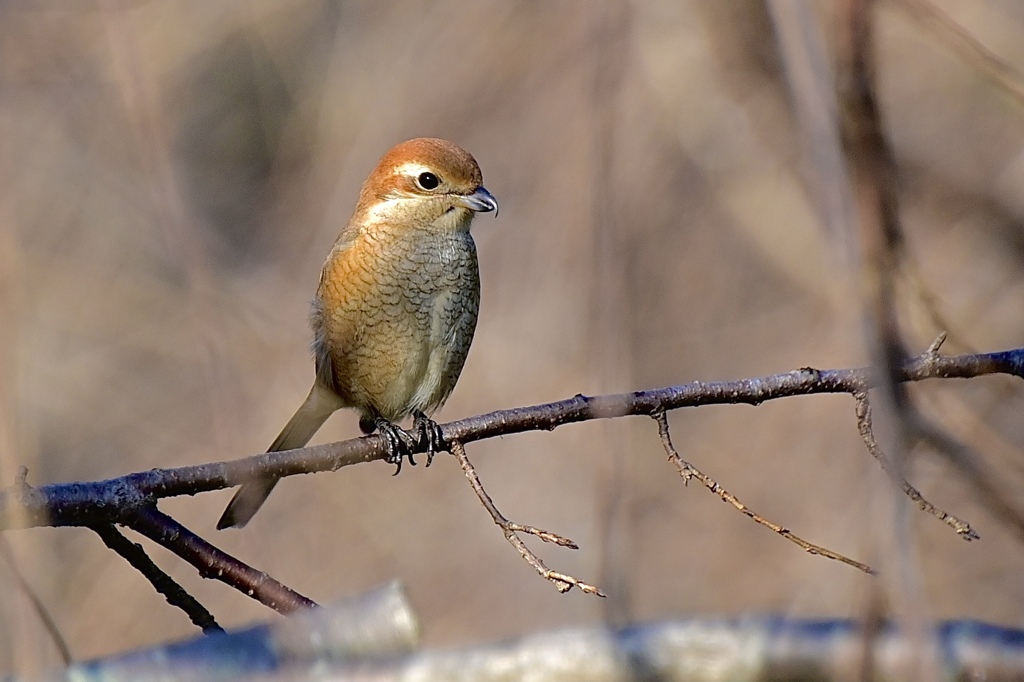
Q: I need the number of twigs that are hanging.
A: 3